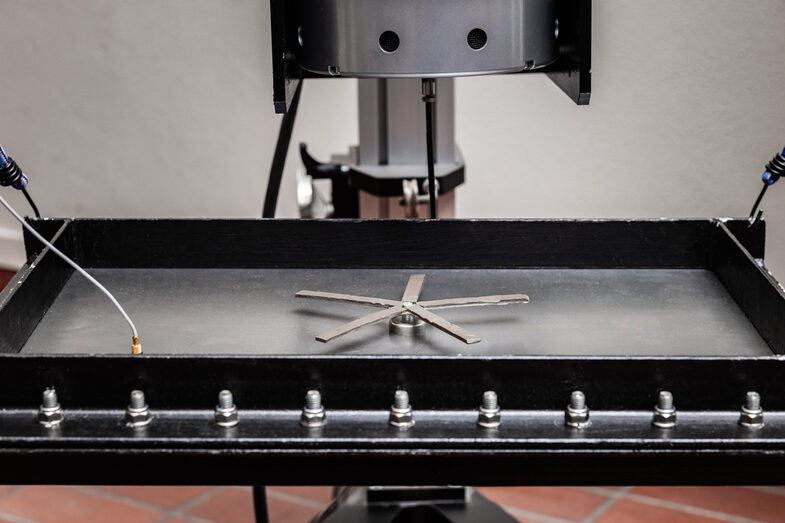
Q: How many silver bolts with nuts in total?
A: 9